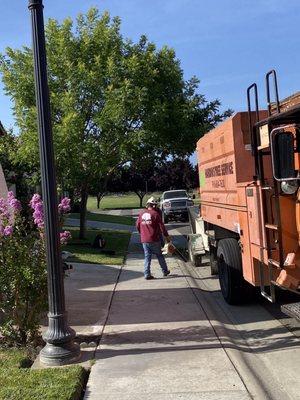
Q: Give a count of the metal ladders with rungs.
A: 1